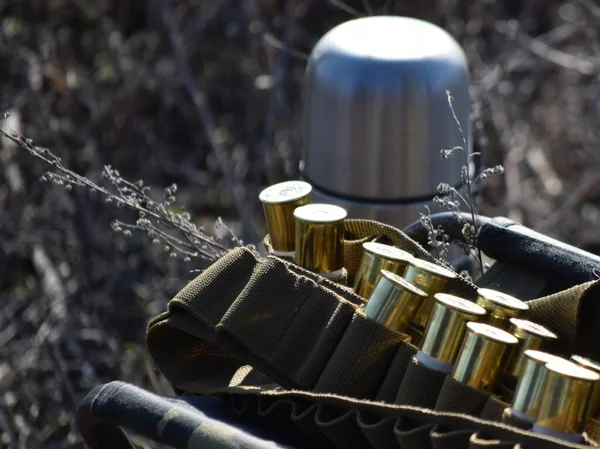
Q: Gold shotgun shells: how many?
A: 12